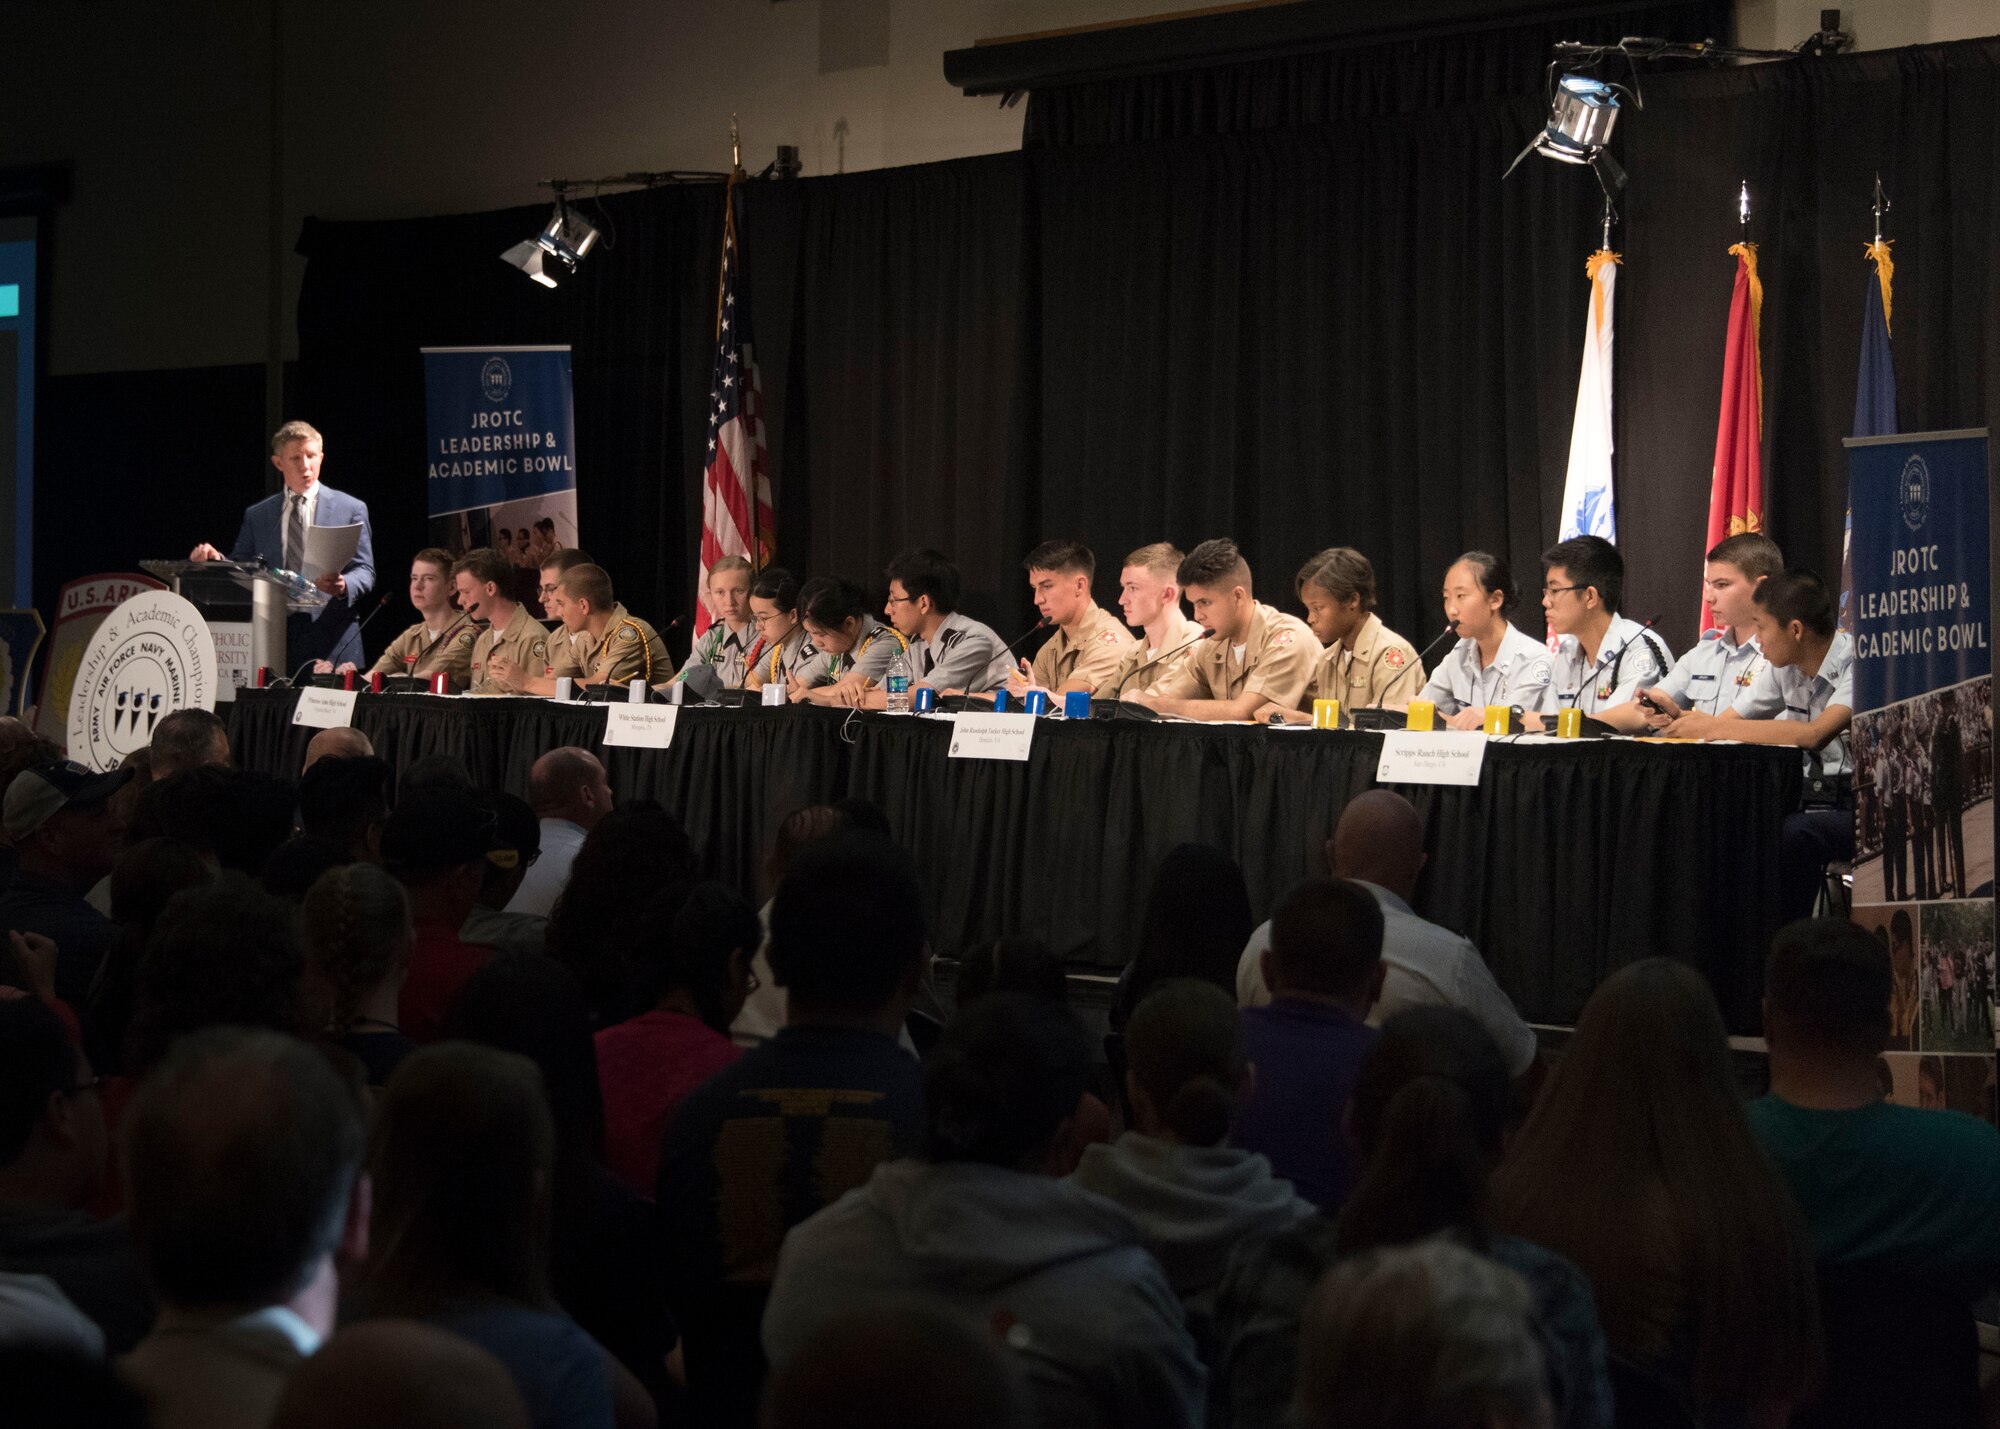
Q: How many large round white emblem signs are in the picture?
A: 1